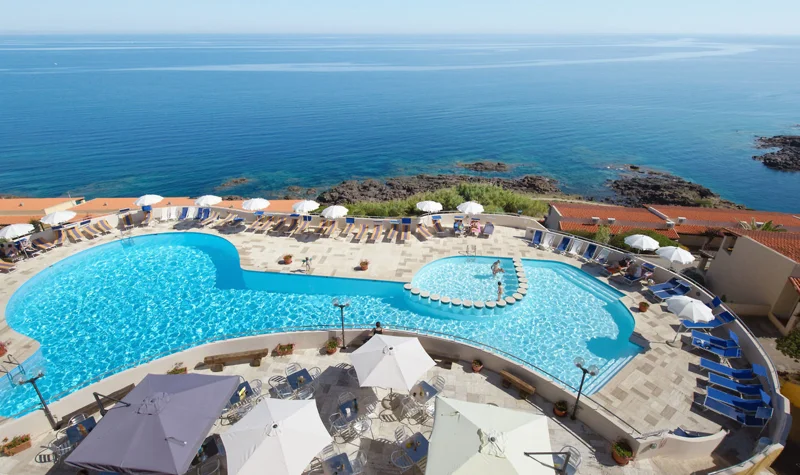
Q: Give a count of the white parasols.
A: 15